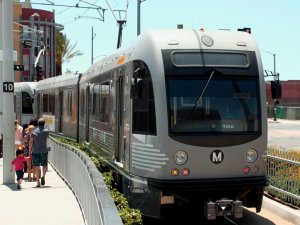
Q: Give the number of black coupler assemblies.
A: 1